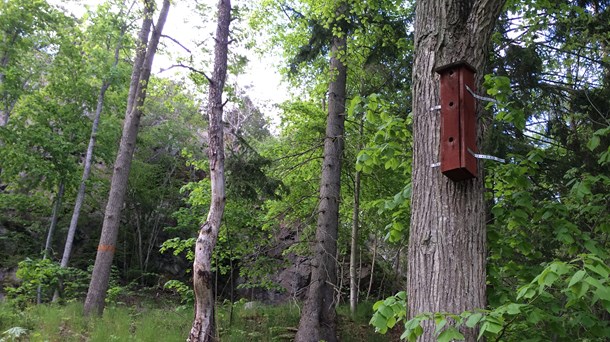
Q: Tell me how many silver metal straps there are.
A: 4